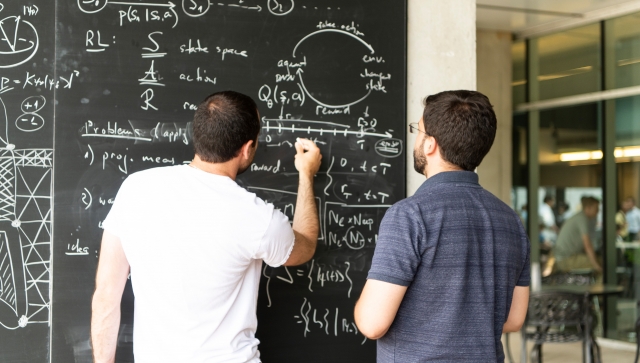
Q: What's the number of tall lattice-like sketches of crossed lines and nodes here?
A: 1